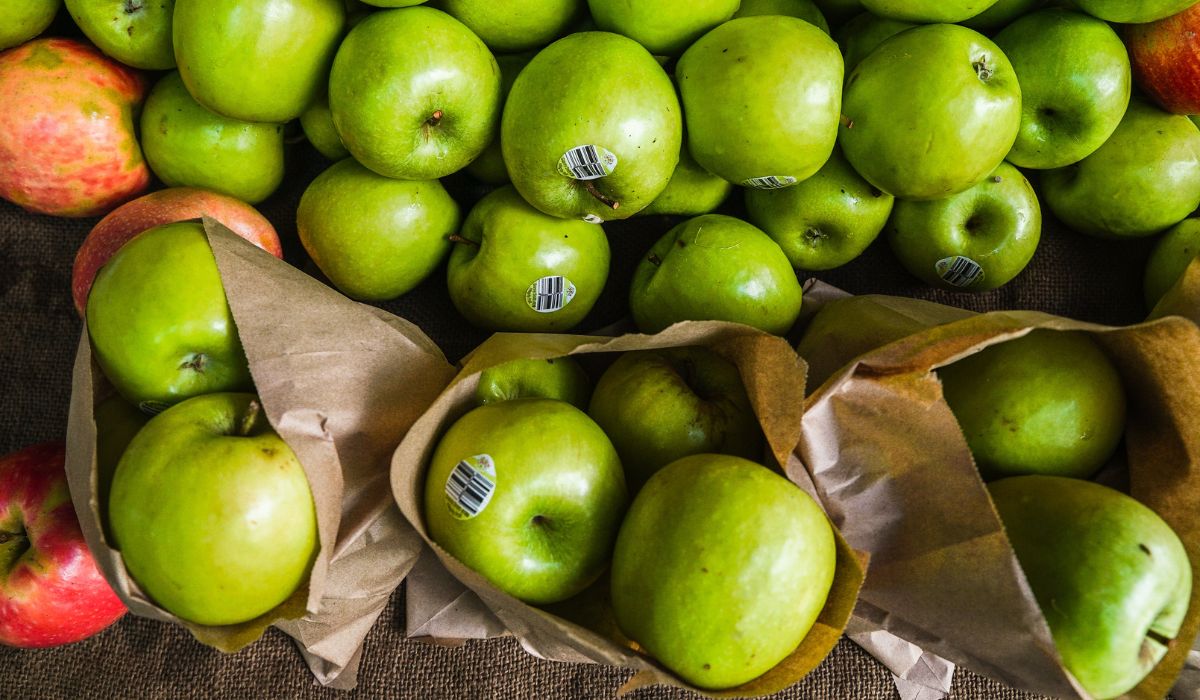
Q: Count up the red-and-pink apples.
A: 4